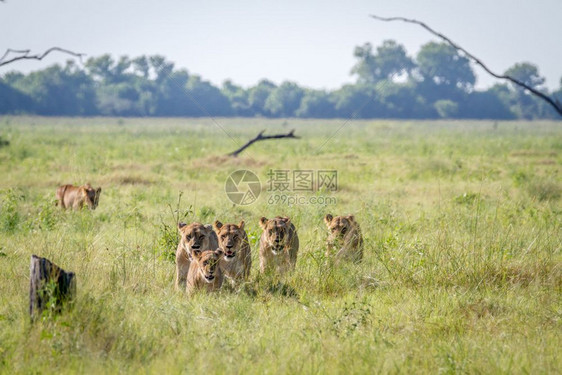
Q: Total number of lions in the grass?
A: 6